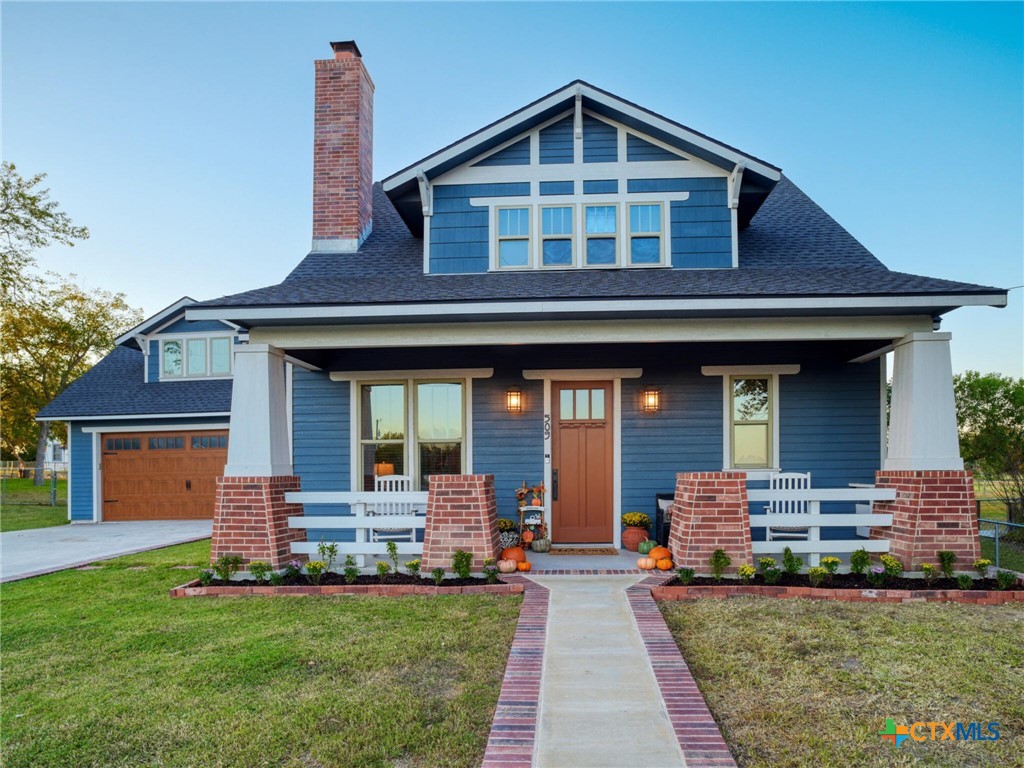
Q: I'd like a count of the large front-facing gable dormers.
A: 1